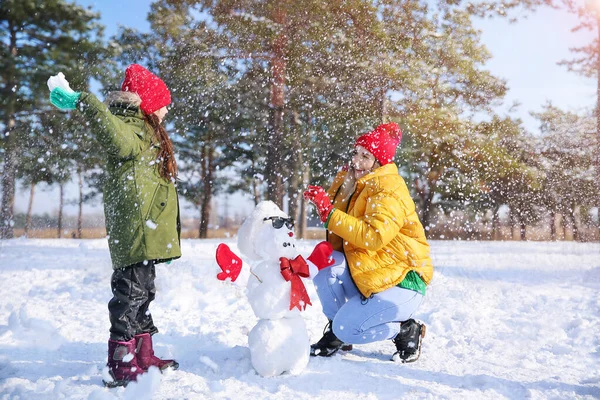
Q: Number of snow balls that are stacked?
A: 3